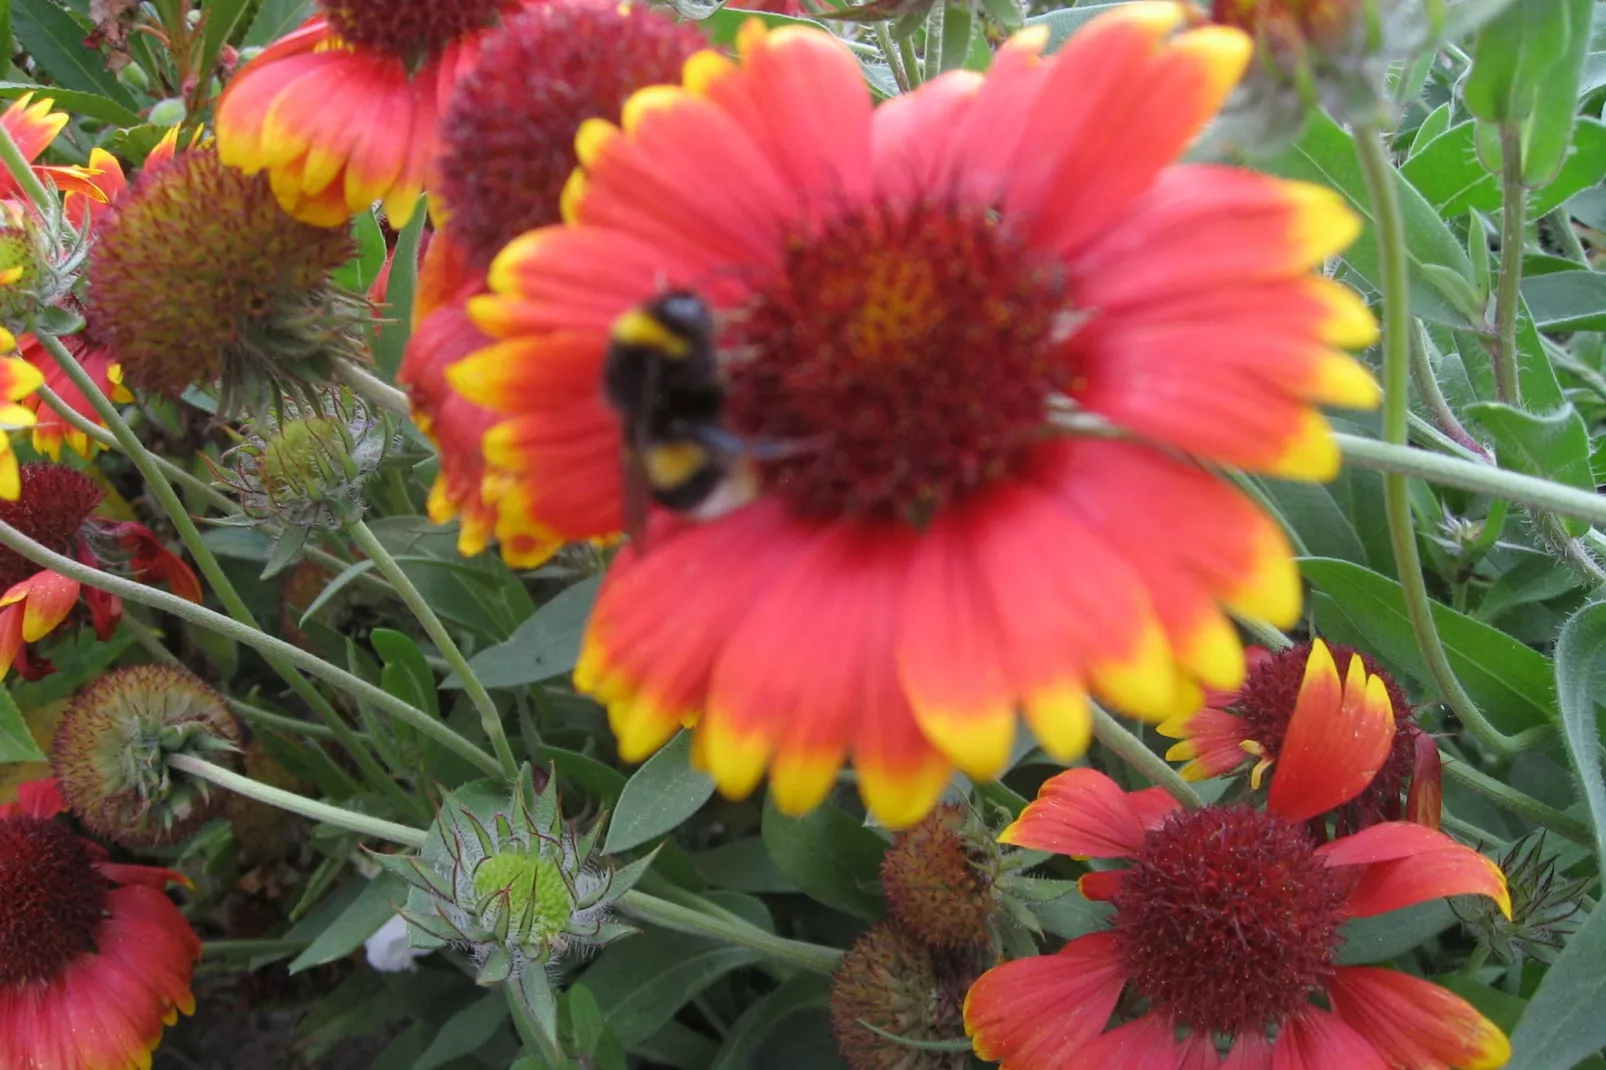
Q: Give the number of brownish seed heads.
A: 4